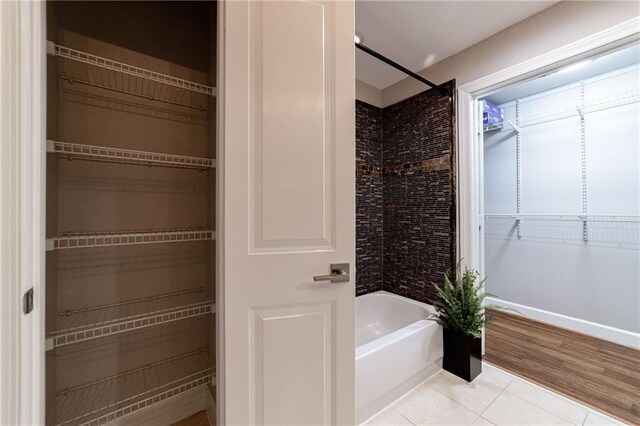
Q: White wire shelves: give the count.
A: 7